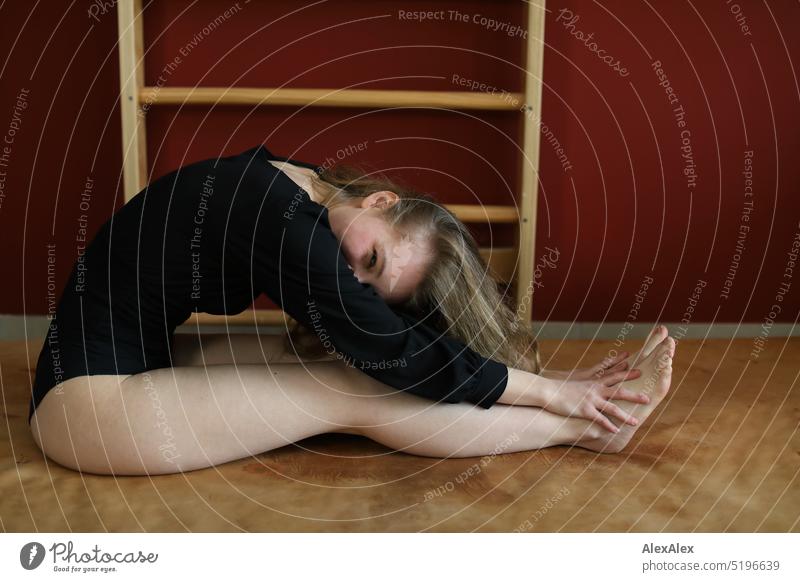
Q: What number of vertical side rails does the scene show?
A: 2